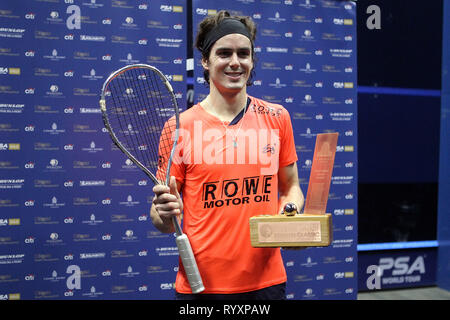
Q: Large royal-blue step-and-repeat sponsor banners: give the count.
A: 2